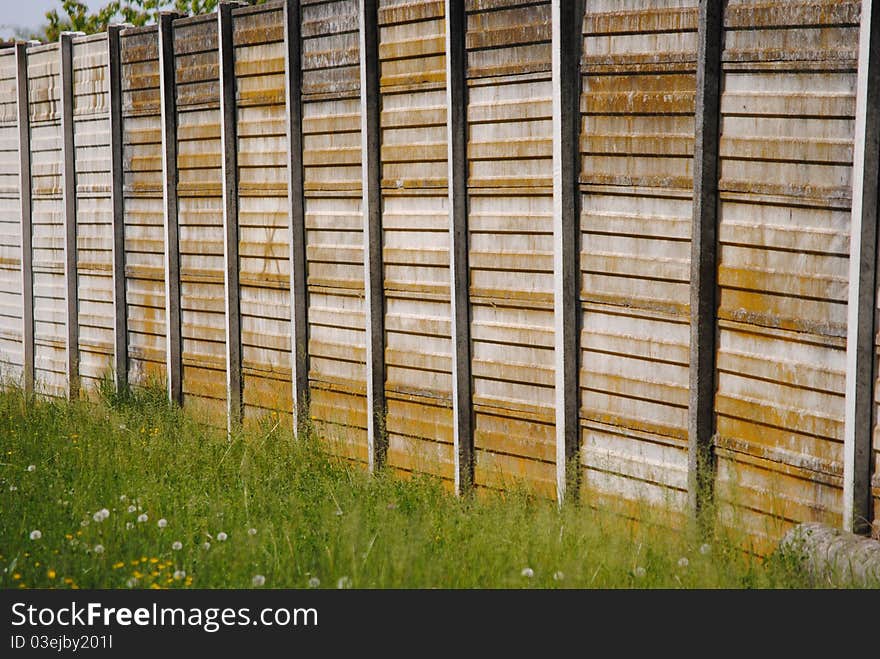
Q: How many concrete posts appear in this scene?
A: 11